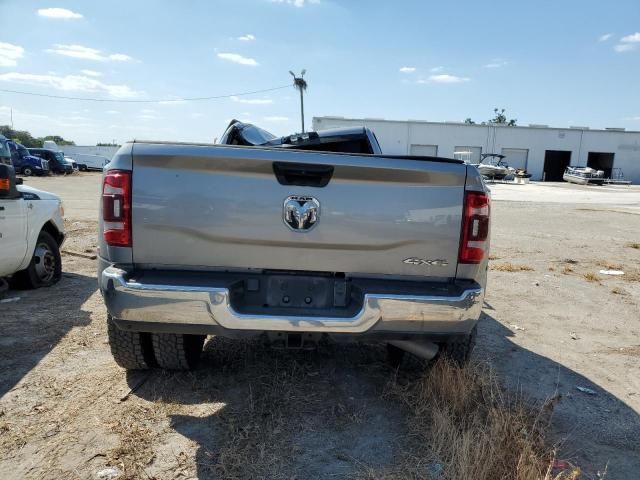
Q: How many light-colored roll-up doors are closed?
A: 3